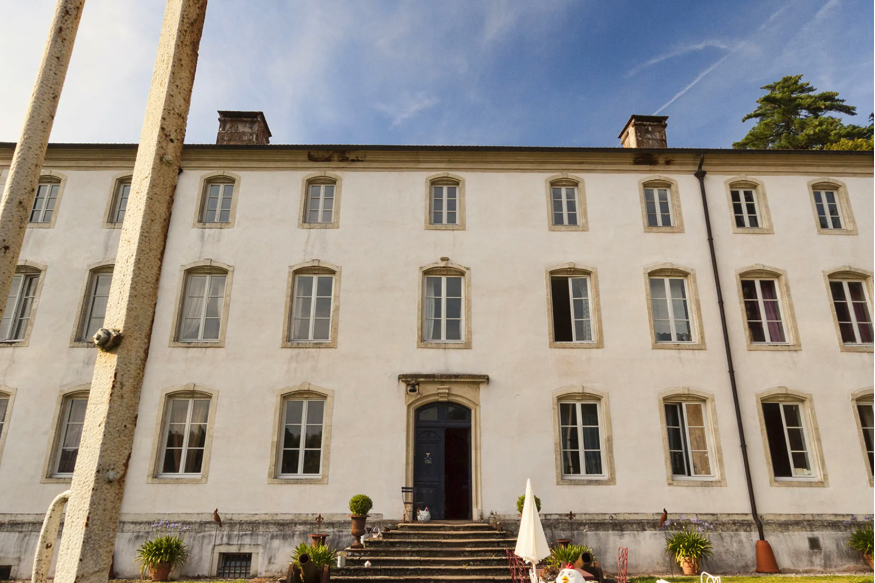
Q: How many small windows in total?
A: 9